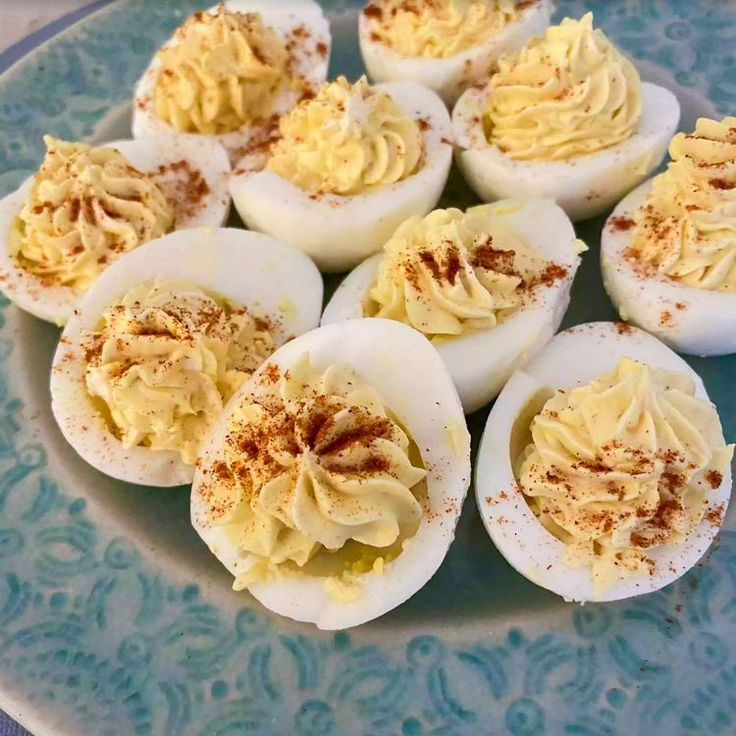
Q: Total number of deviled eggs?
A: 10